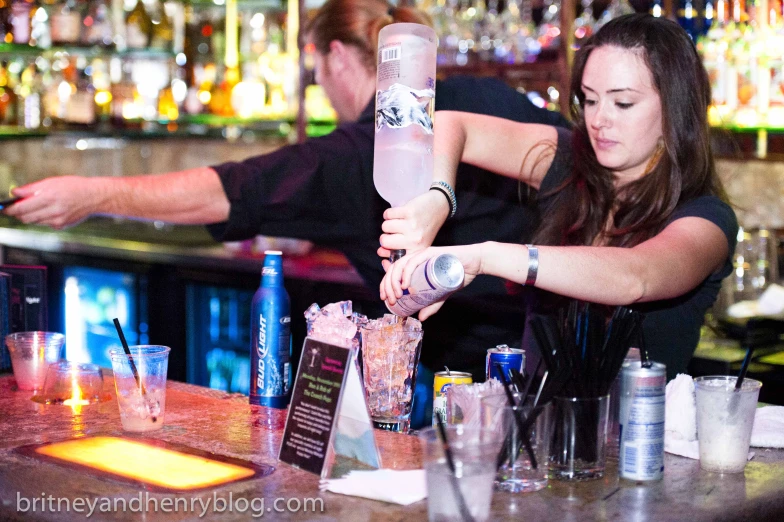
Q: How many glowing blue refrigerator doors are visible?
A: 2